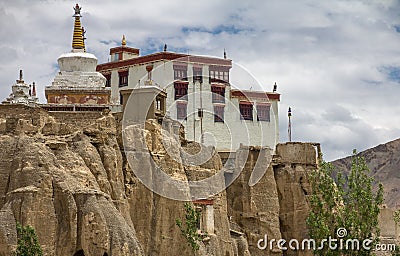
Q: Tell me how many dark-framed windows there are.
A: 11